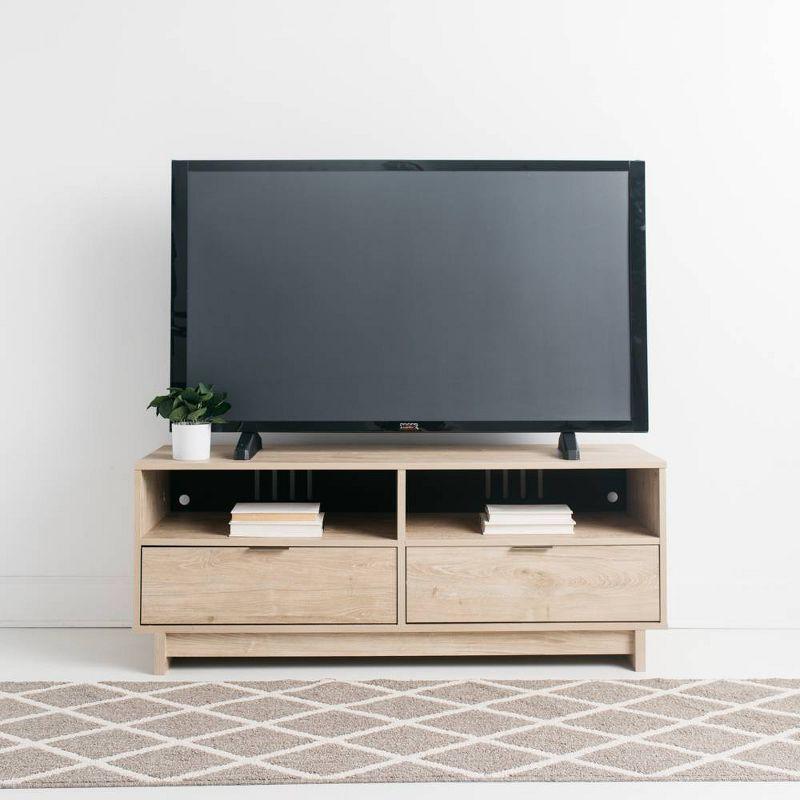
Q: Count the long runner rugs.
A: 1